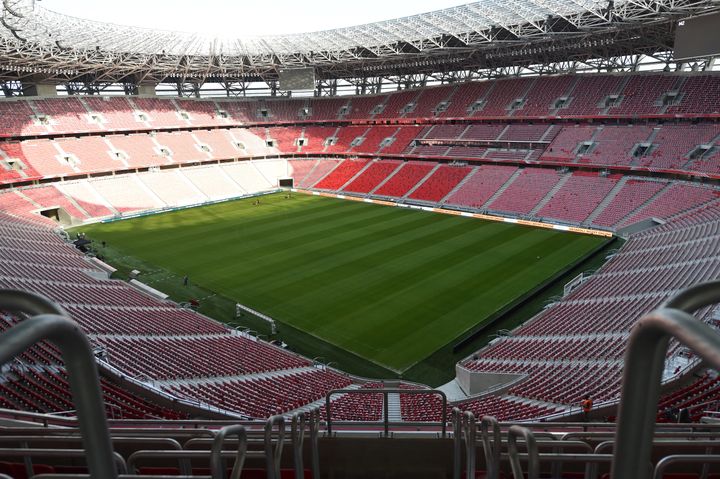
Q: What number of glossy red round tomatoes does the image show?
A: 0